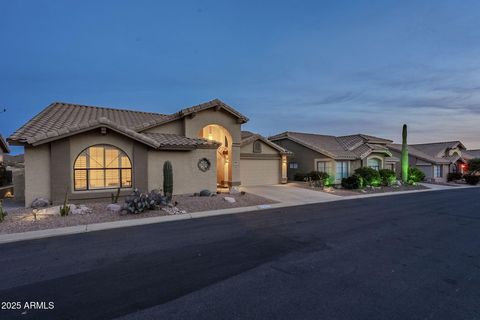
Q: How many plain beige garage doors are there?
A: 1